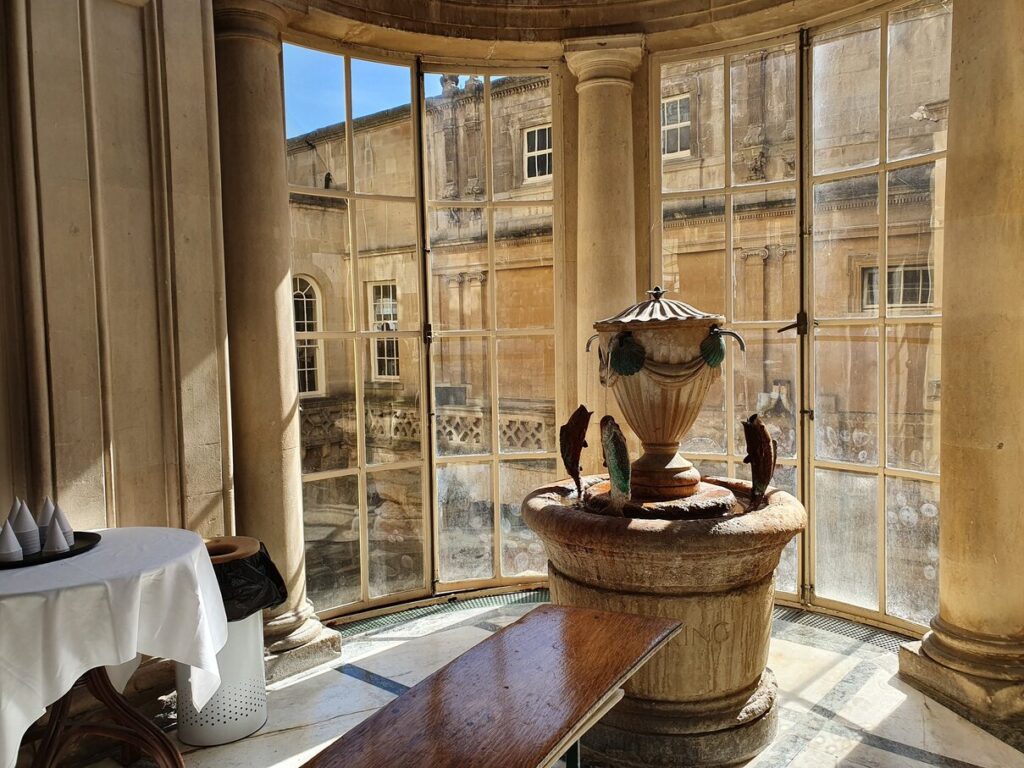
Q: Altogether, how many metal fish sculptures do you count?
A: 3